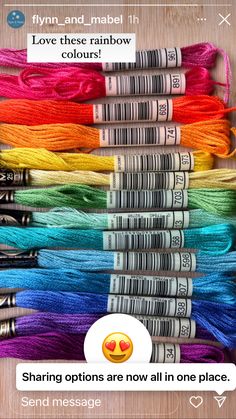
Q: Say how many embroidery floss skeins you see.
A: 14